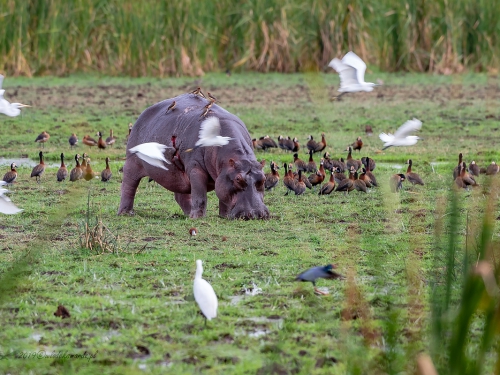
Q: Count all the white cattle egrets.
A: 7